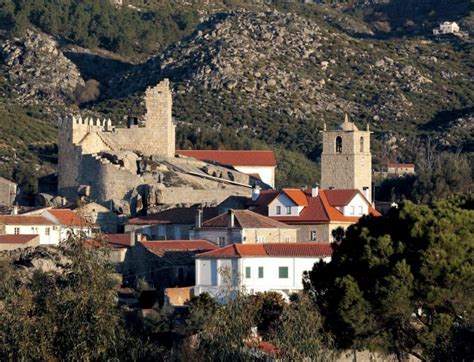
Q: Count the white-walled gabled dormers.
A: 2